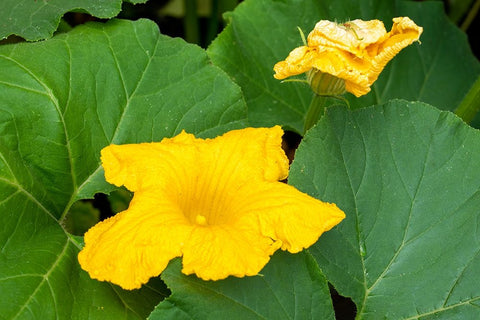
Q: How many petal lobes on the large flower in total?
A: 5